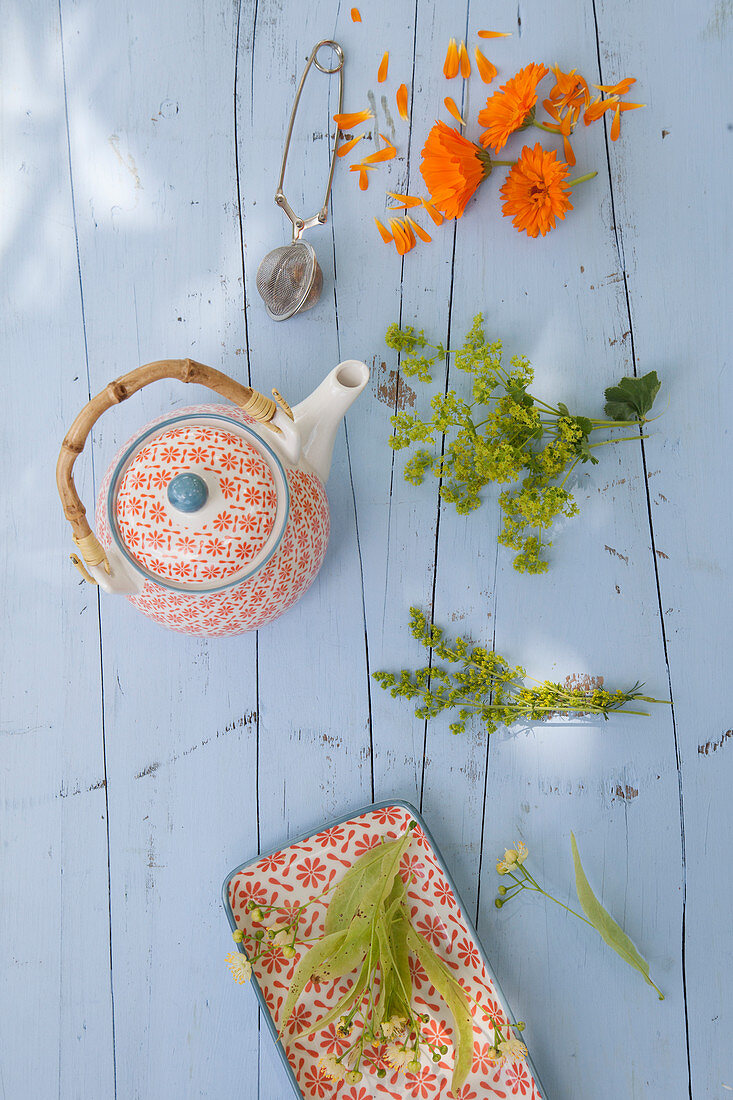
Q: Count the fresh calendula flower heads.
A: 3